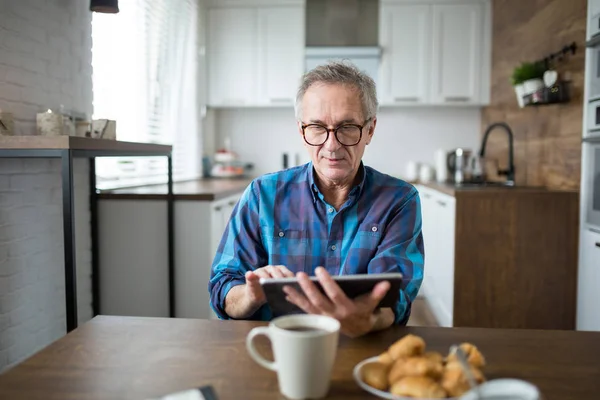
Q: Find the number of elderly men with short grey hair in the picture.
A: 1